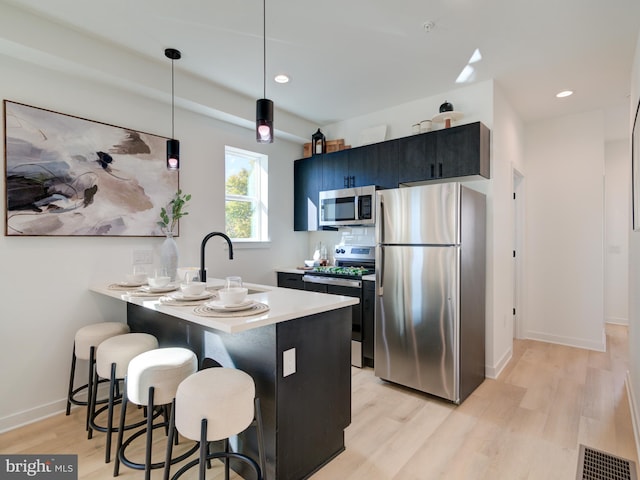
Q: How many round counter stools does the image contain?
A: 4